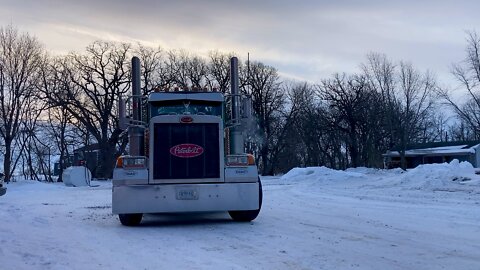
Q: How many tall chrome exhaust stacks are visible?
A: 2